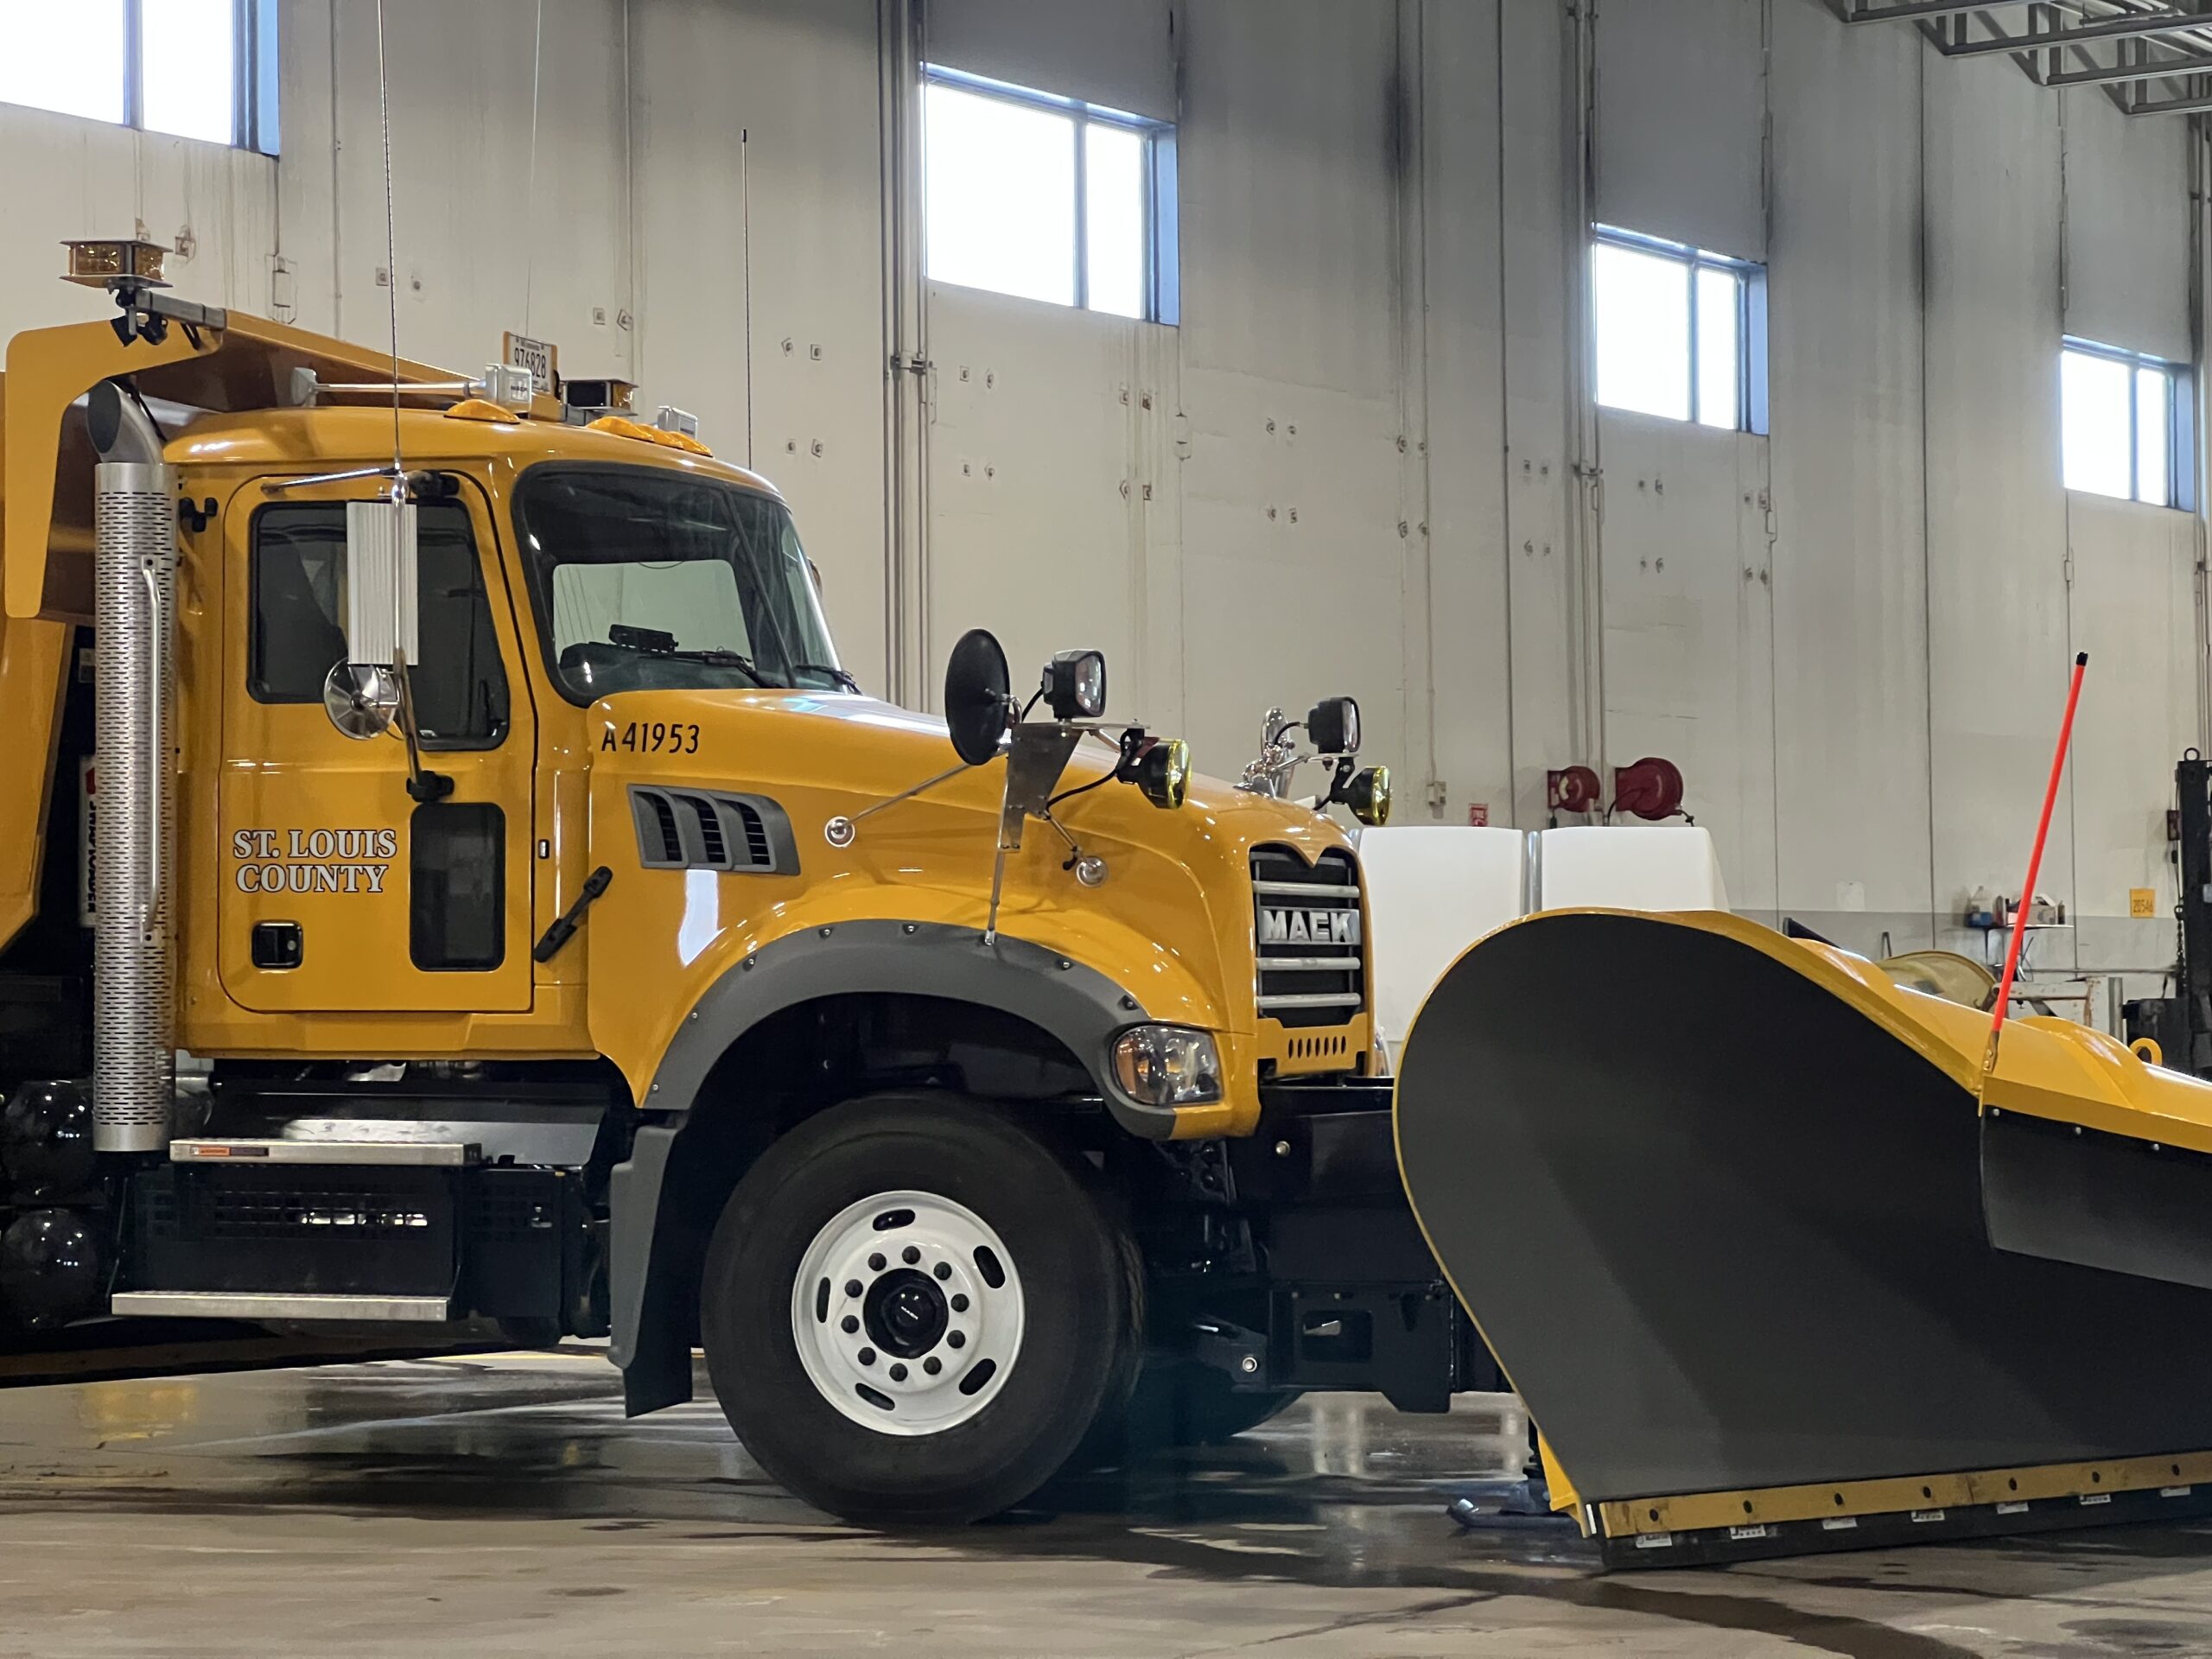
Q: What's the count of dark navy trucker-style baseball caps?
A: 0